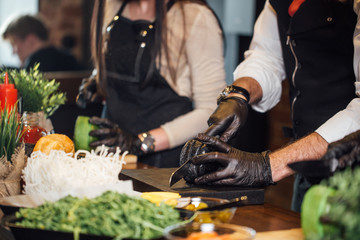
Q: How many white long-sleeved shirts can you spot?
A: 1